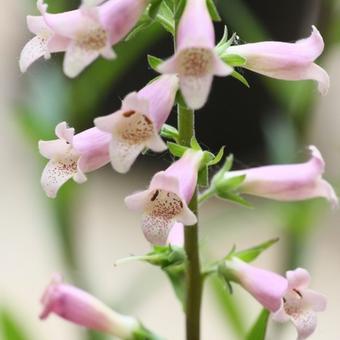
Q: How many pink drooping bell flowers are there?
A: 10